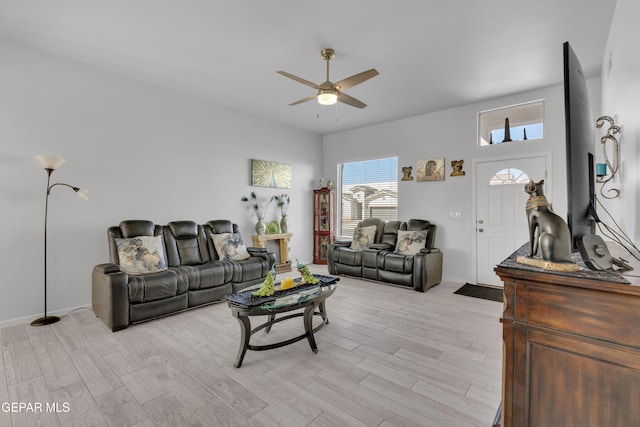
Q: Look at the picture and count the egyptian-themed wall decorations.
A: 3